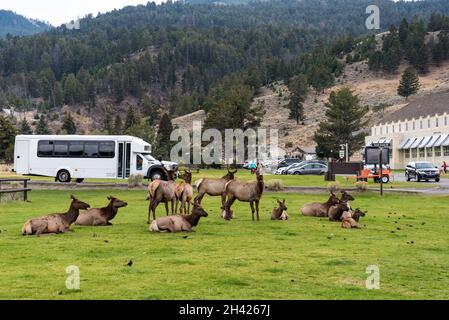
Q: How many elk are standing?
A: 4